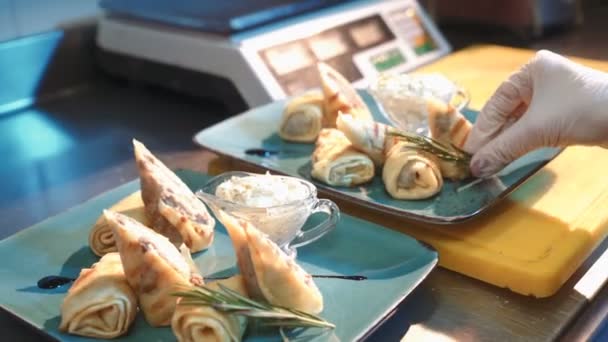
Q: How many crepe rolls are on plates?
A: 12